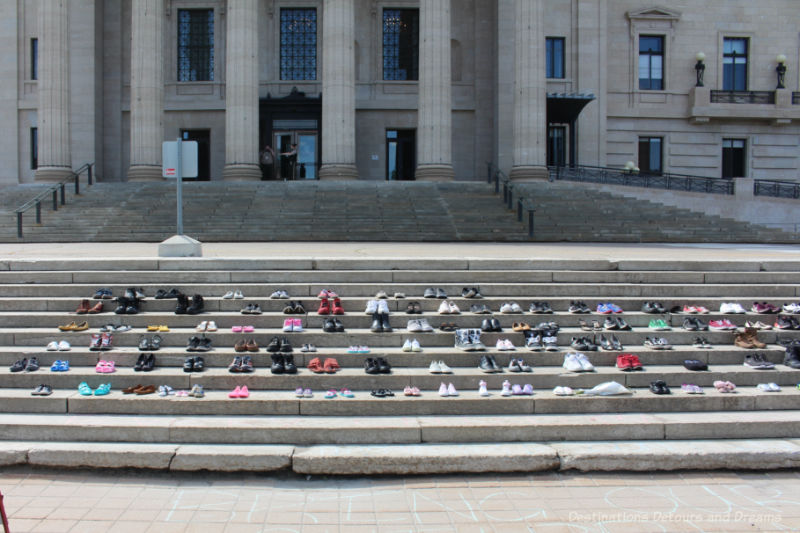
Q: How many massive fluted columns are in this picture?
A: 6